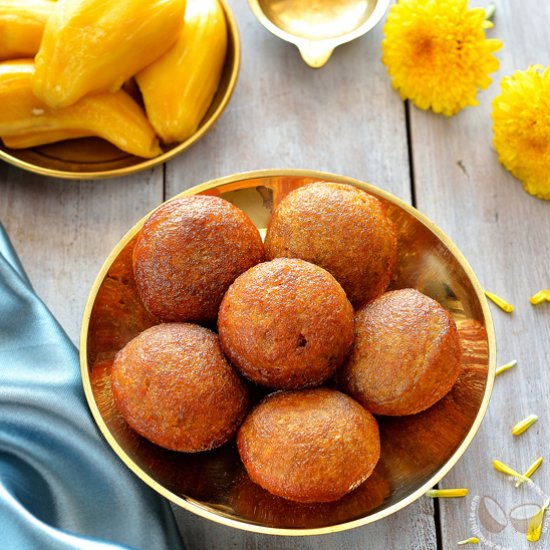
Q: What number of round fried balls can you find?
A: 6